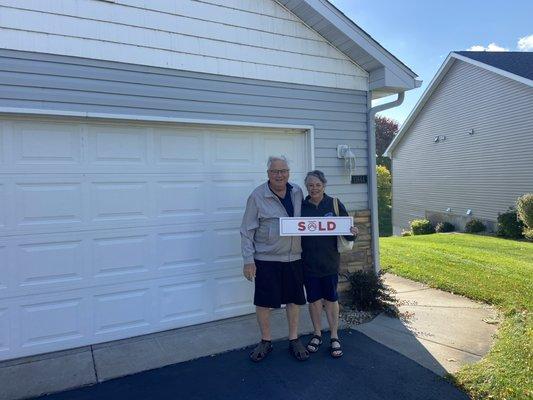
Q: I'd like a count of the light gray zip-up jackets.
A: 1